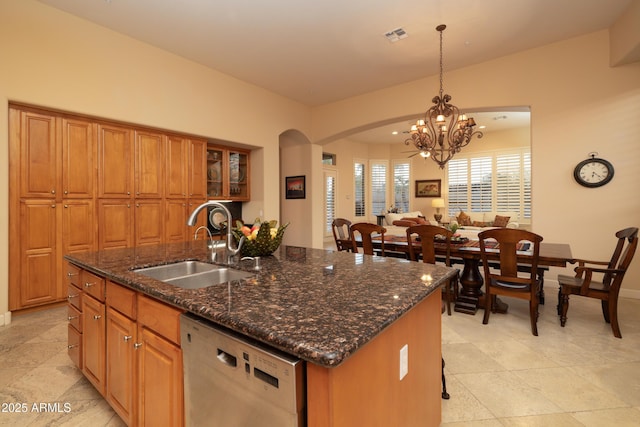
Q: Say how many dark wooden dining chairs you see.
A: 5